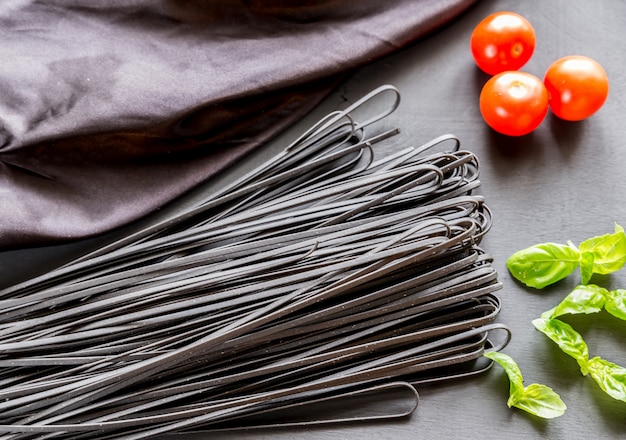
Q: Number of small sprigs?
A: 4